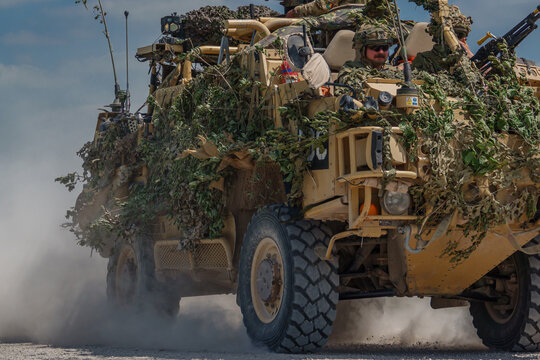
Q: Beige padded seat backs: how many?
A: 2